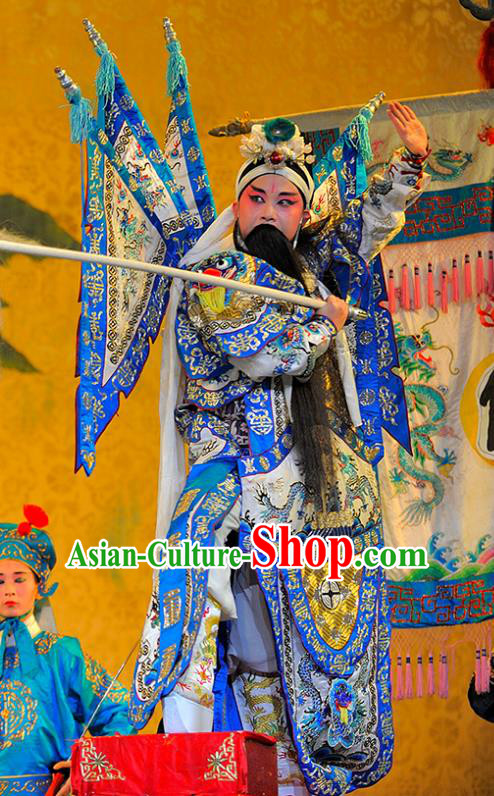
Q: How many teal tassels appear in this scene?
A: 4